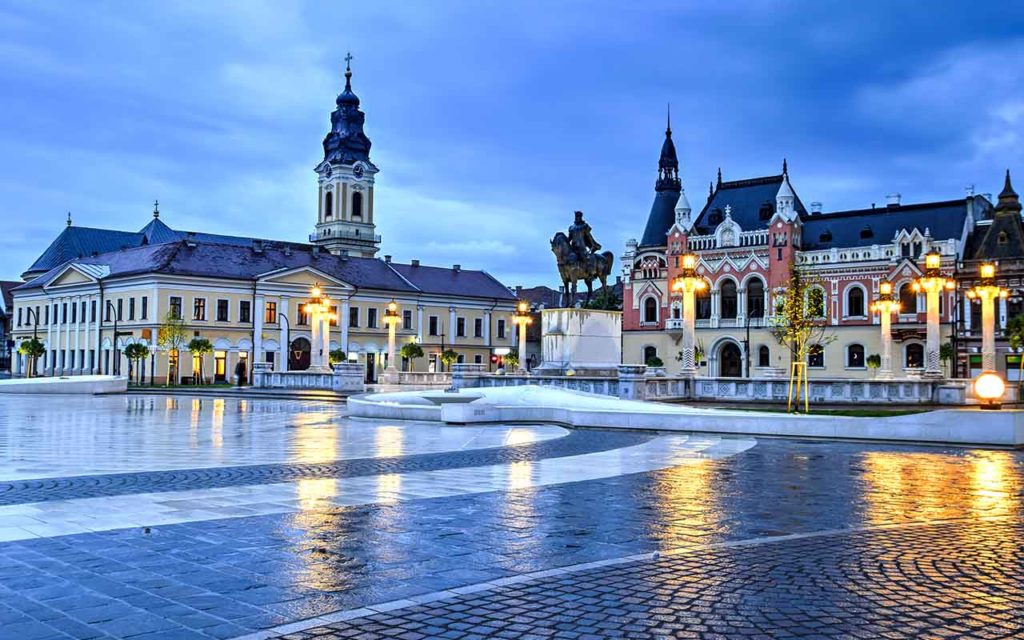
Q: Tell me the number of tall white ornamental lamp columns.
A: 8